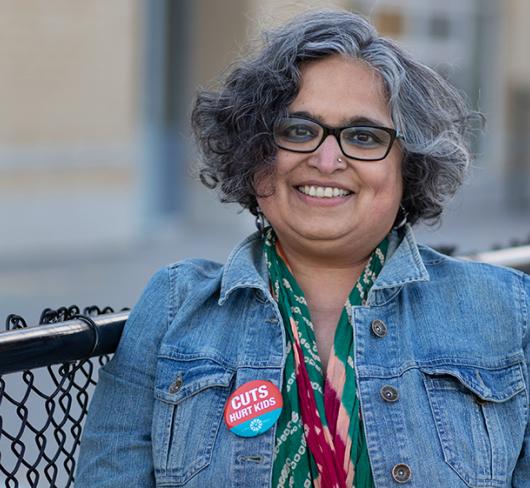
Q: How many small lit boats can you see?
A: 0